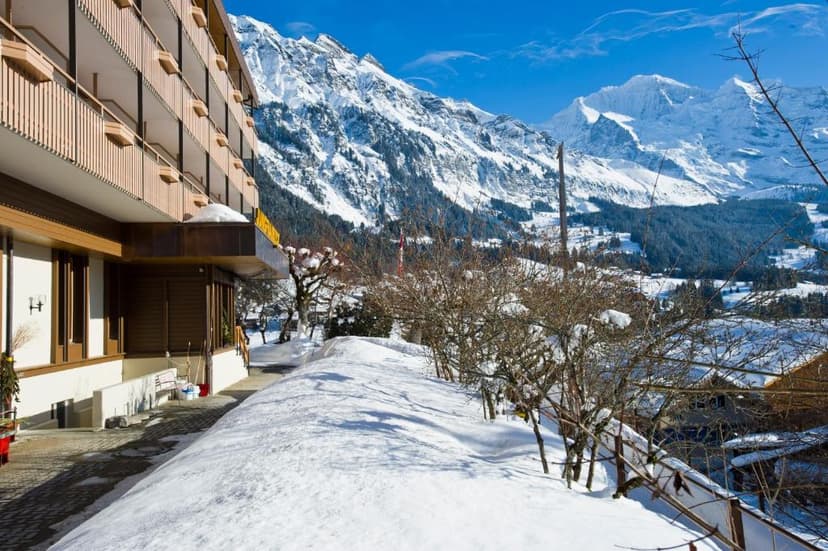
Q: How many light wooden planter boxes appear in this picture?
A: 14